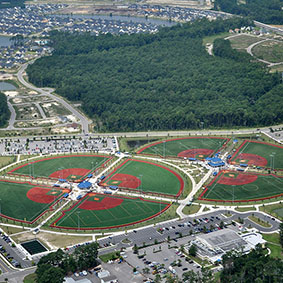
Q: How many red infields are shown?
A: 7